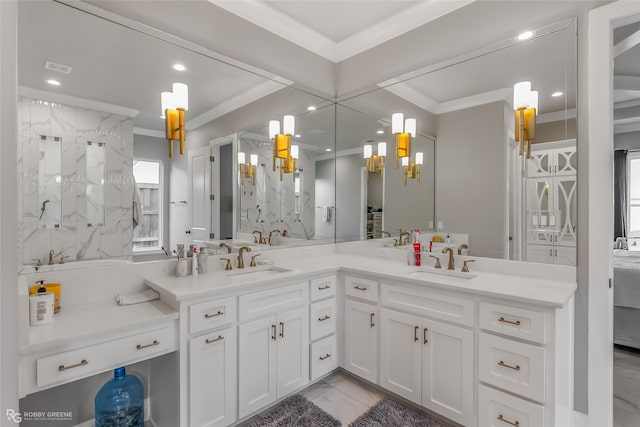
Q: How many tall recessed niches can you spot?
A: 2